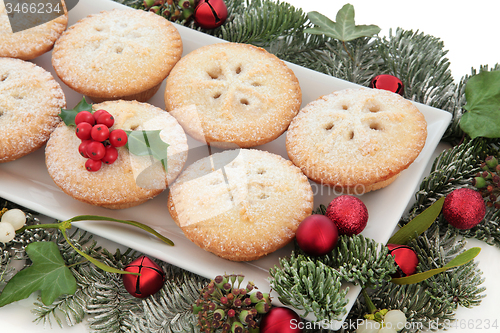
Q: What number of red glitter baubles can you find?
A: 2